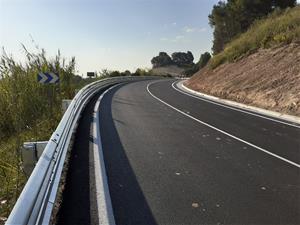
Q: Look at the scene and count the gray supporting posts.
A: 2